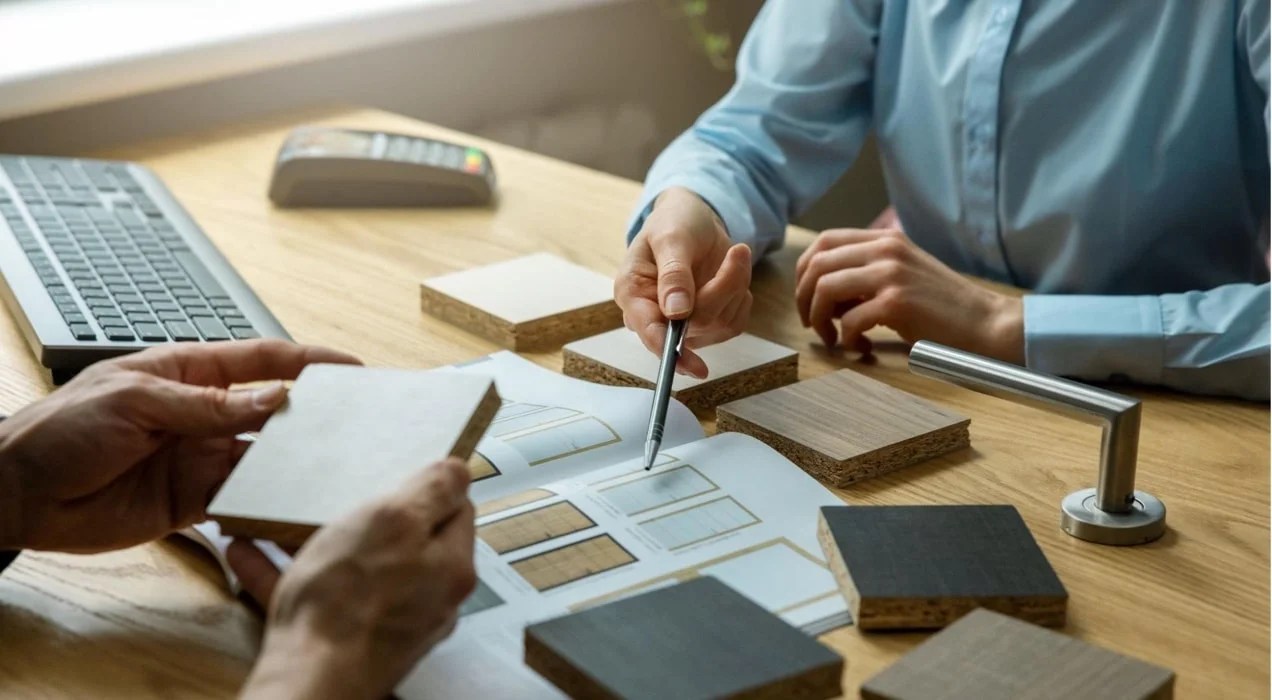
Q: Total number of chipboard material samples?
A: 7